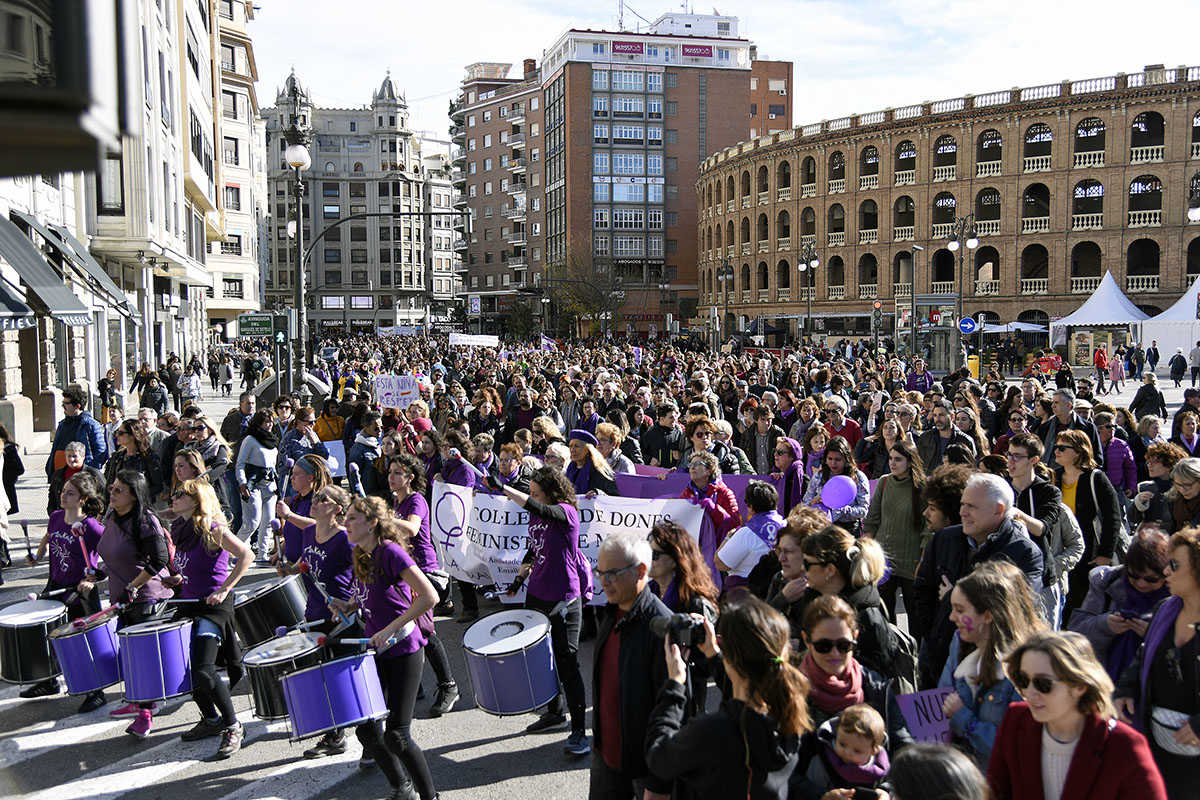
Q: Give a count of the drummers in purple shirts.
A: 8